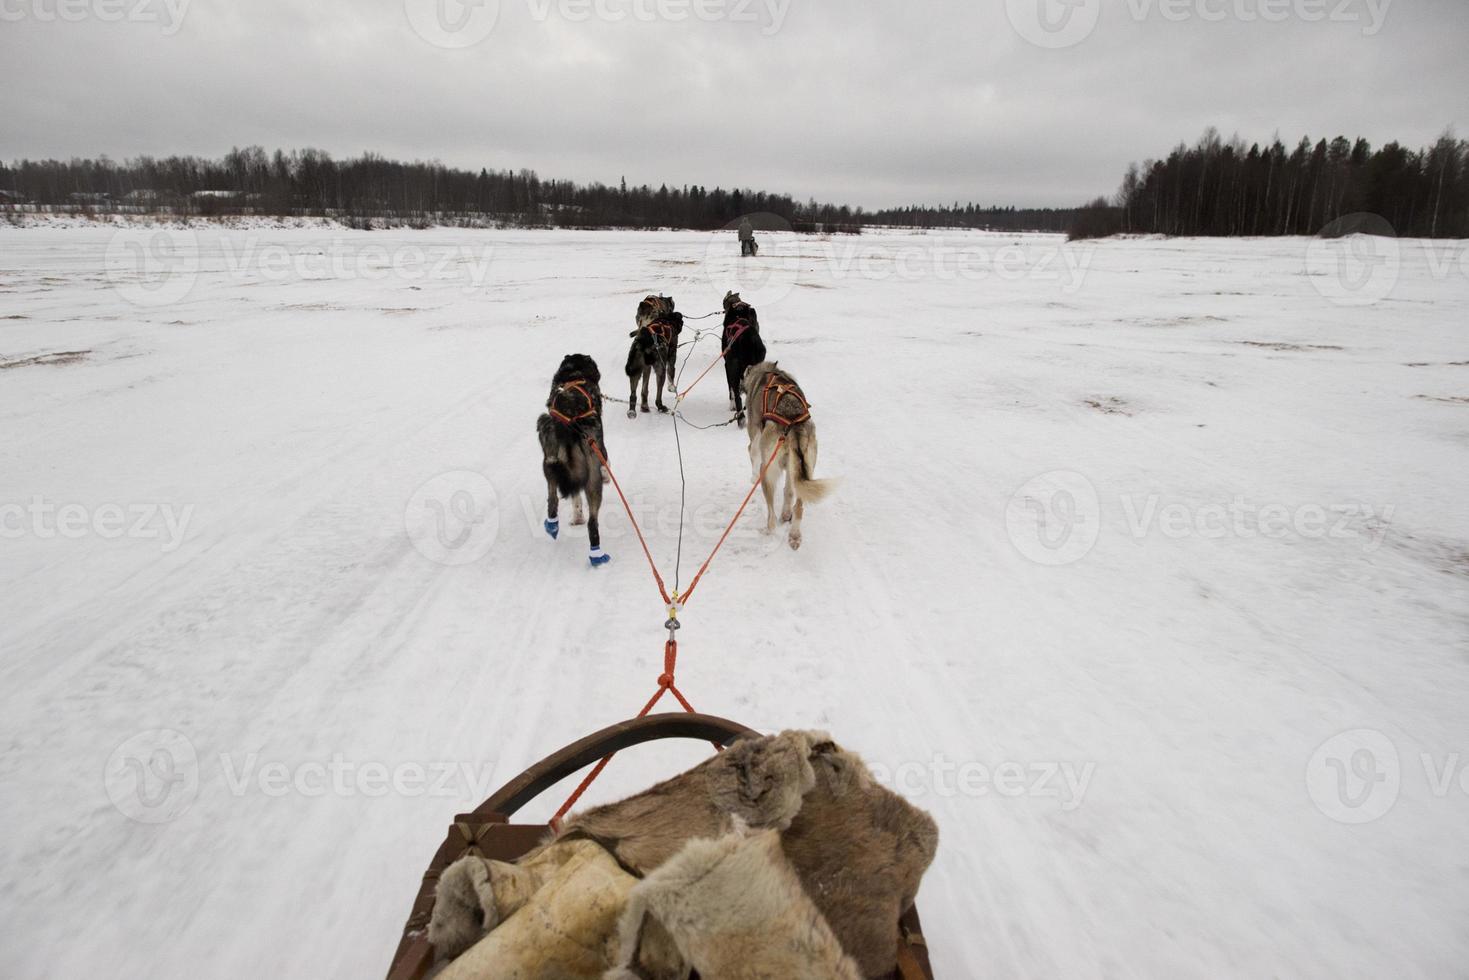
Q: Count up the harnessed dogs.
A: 6